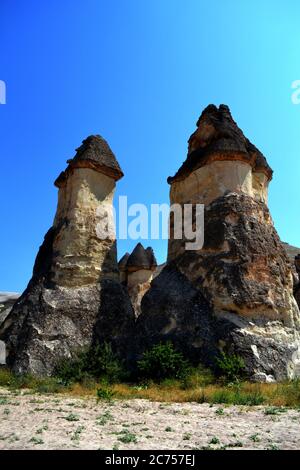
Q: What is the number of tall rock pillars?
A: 2